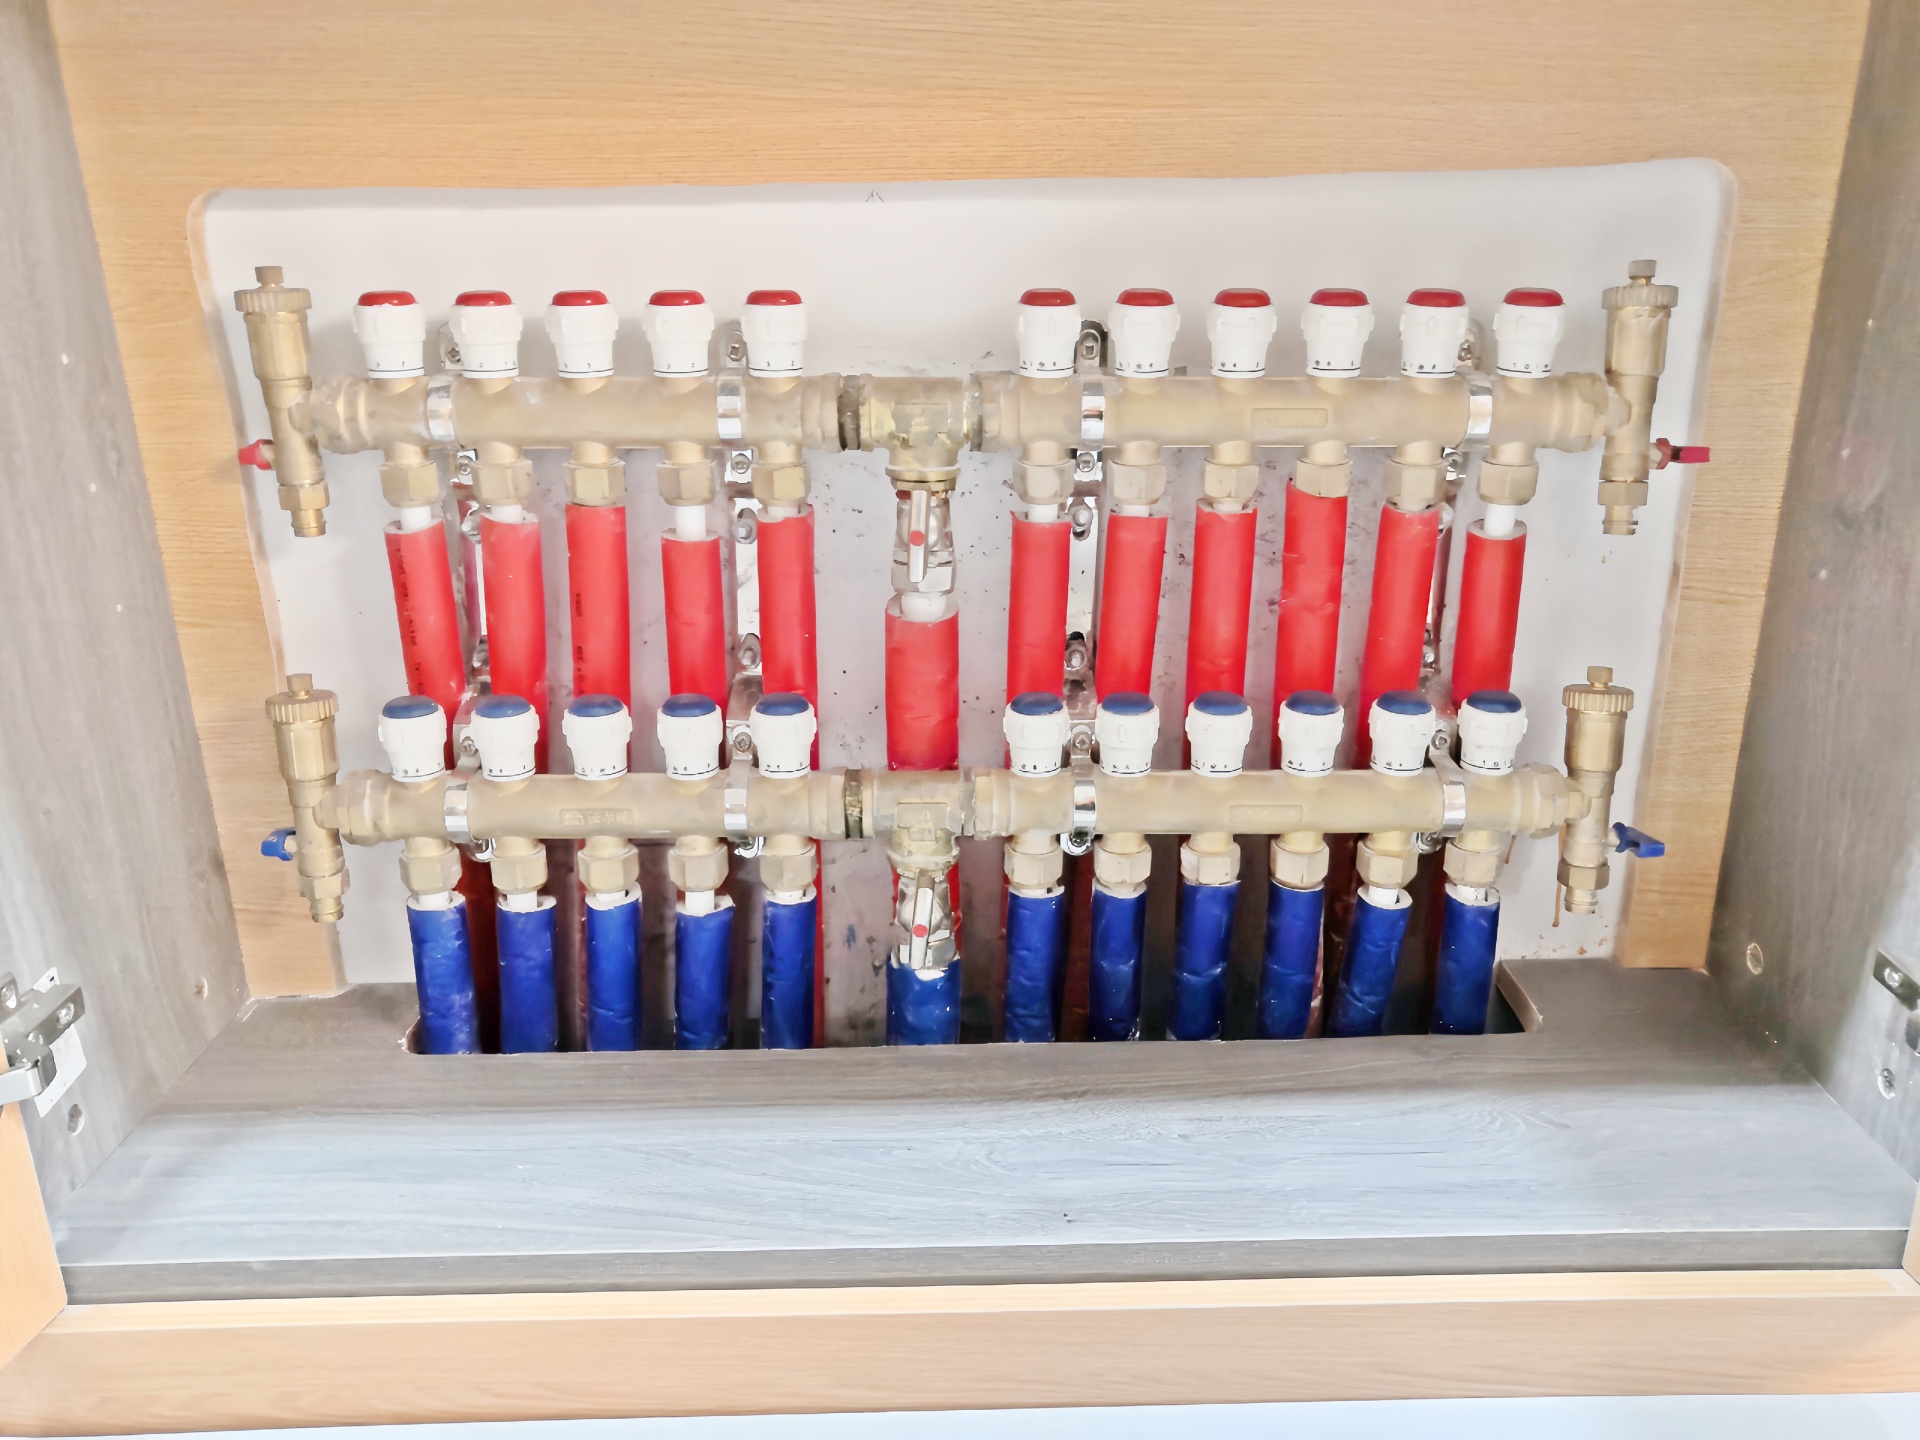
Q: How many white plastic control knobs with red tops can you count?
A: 11